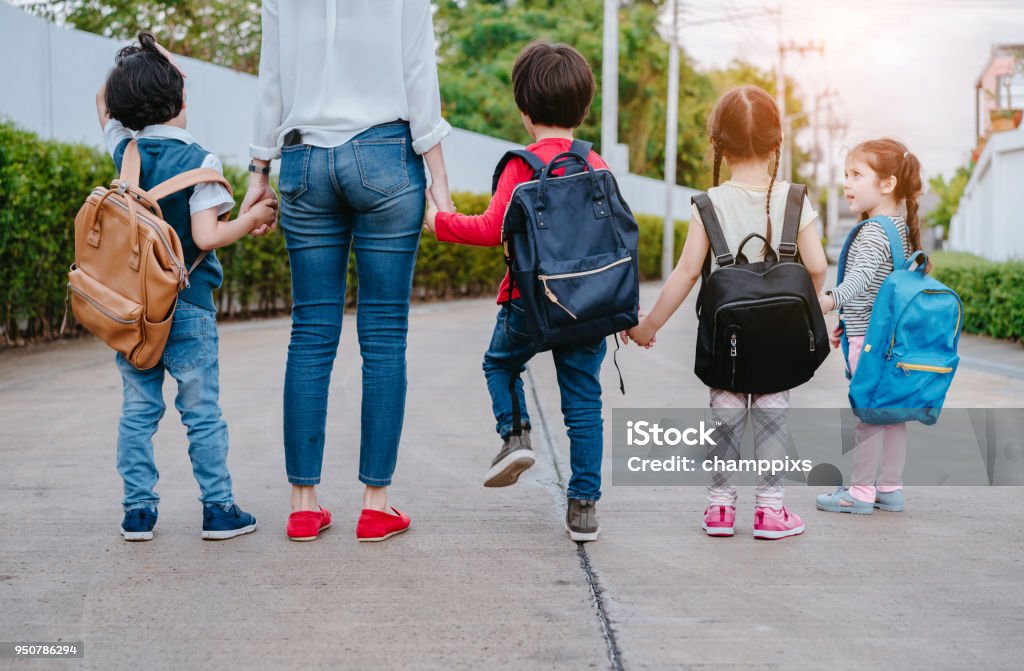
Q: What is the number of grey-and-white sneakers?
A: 2